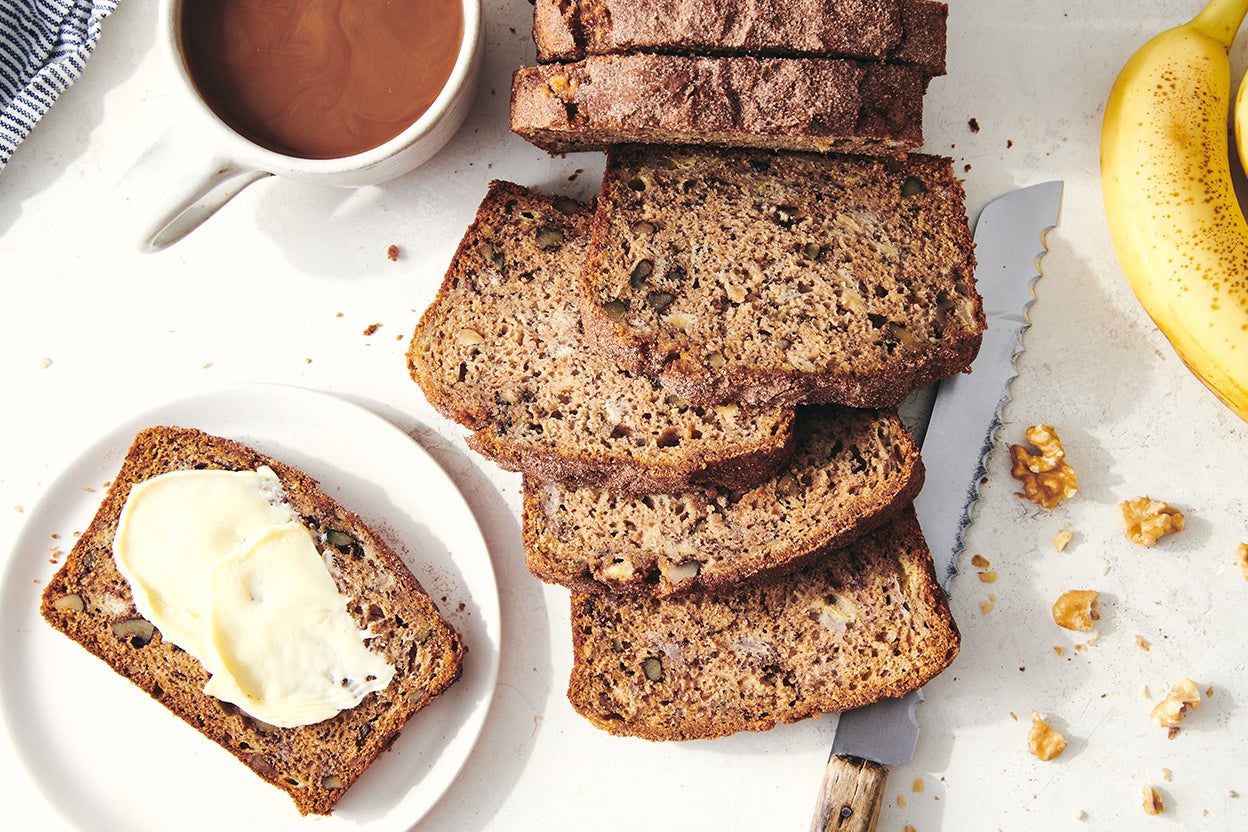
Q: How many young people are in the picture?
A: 0